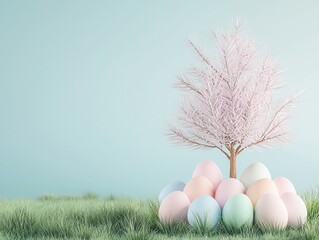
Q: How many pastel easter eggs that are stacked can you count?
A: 12